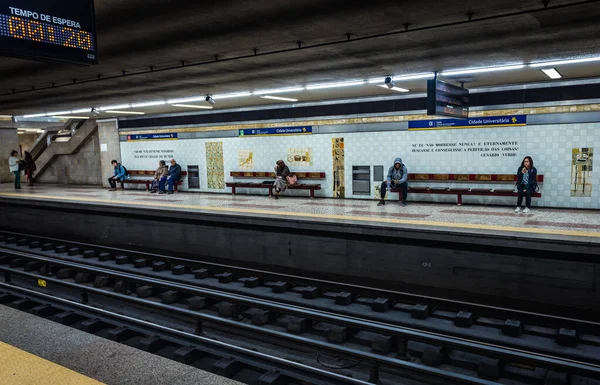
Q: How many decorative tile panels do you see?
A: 5